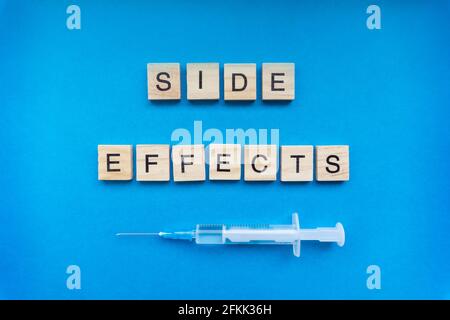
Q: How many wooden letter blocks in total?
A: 11